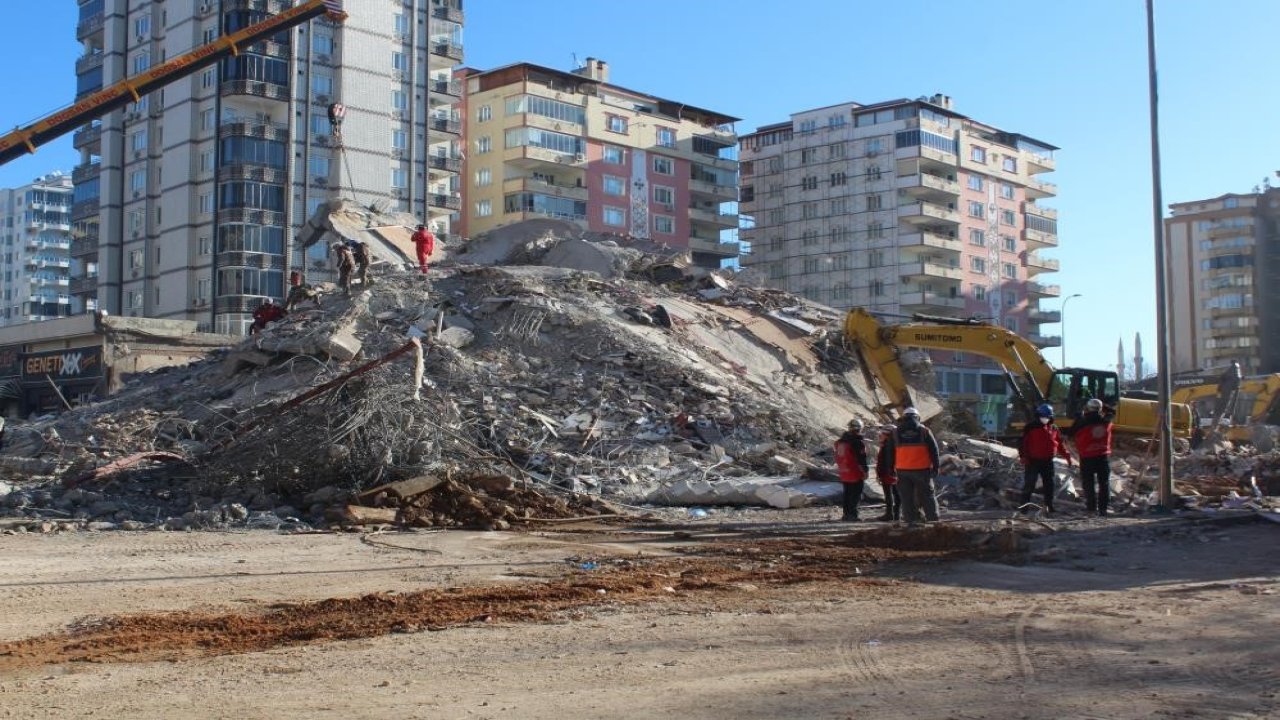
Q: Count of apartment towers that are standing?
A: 5